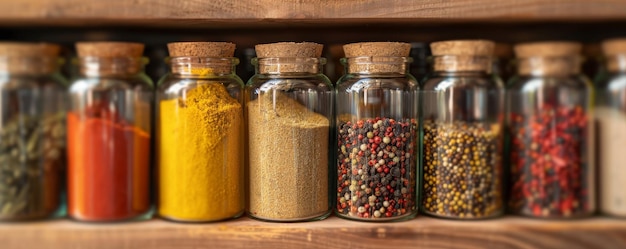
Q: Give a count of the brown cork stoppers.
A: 8